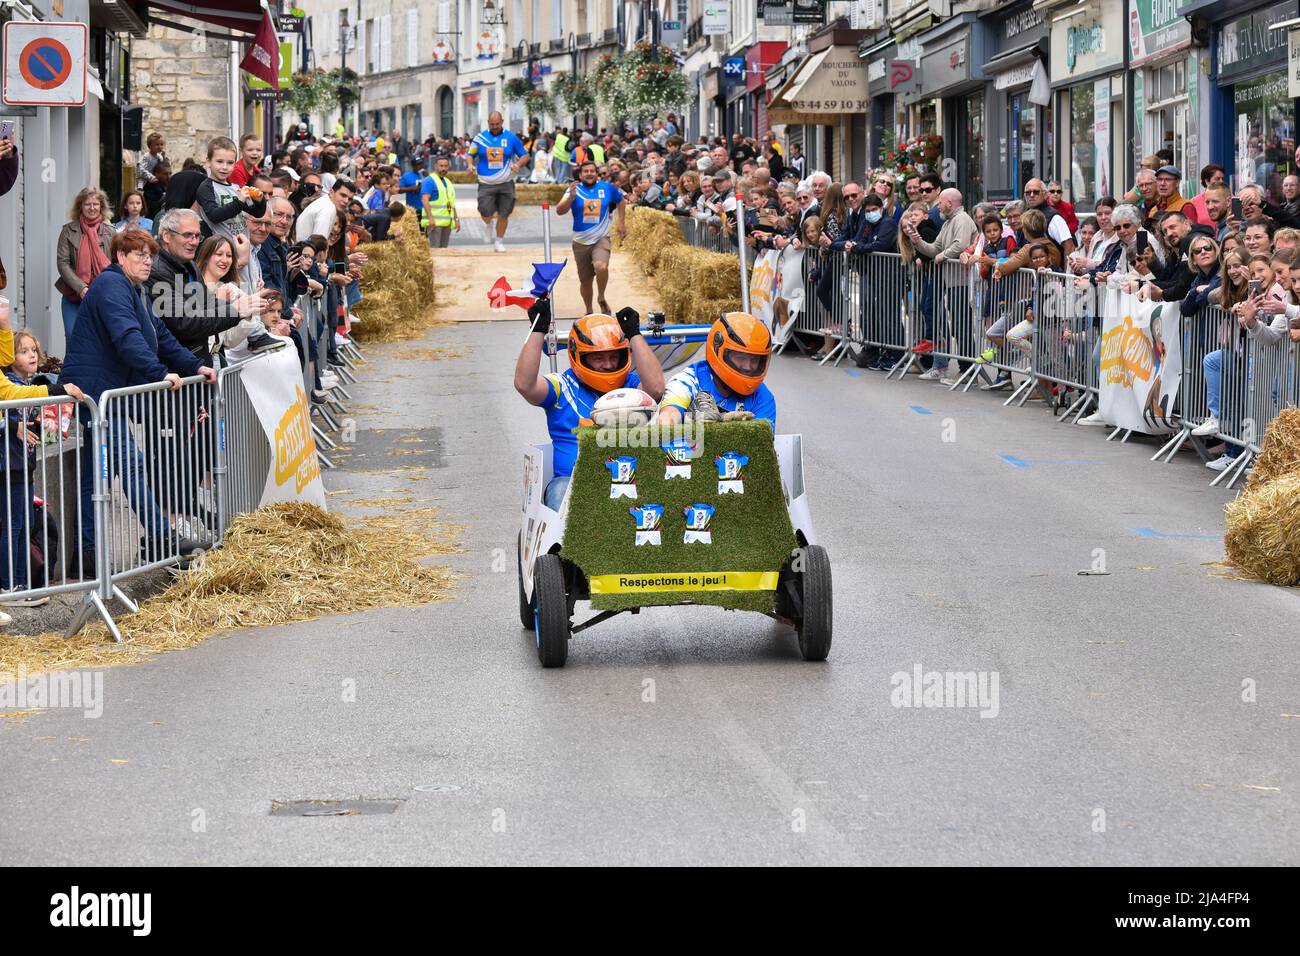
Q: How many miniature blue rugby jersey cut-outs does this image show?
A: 5